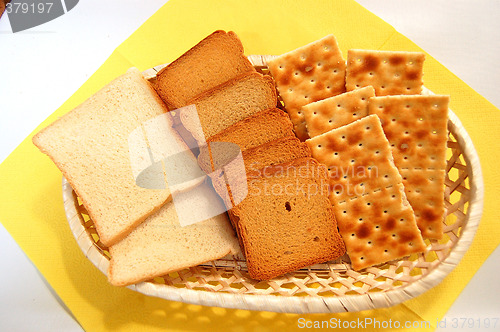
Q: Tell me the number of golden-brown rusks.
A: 5